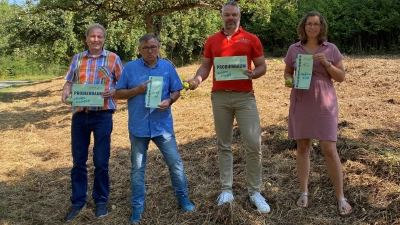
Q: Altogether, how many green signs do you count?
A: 4